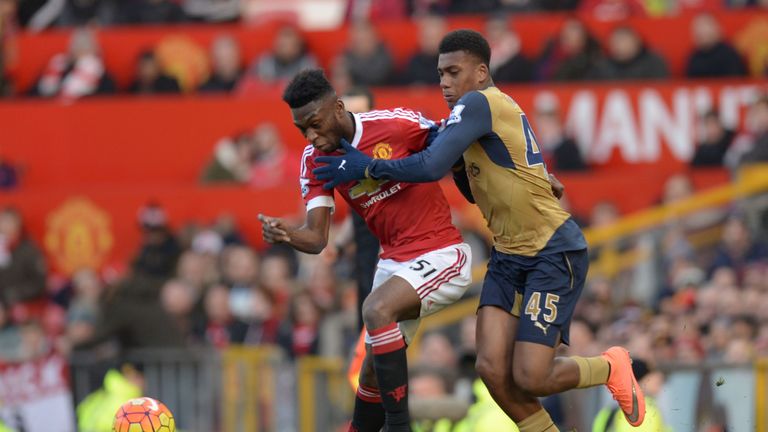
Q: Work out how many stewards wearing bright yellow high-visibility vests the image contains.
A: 3